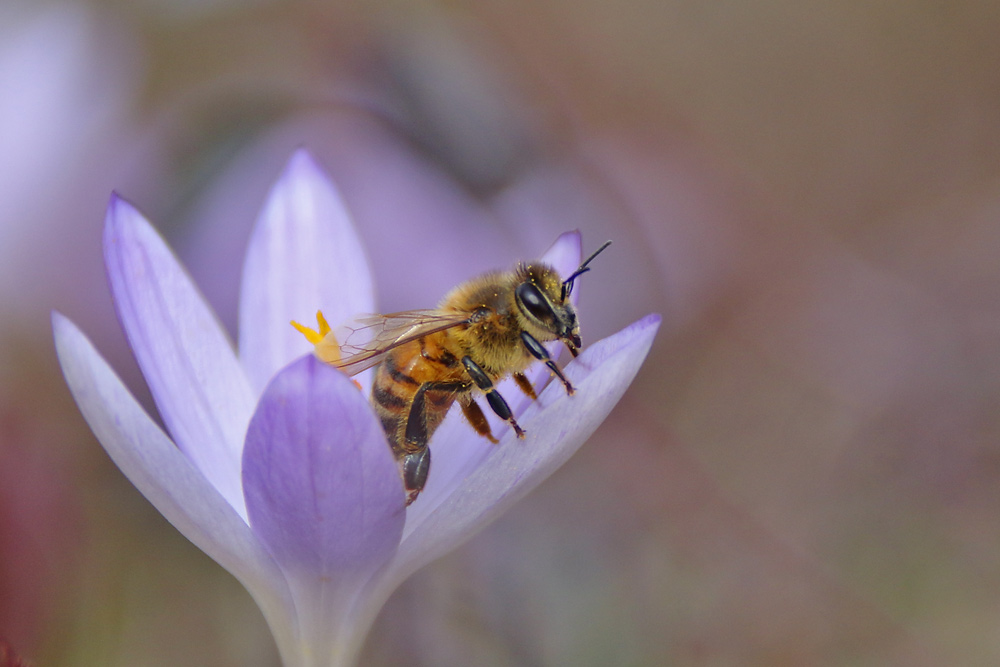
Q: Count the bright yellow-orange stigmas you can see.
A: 2